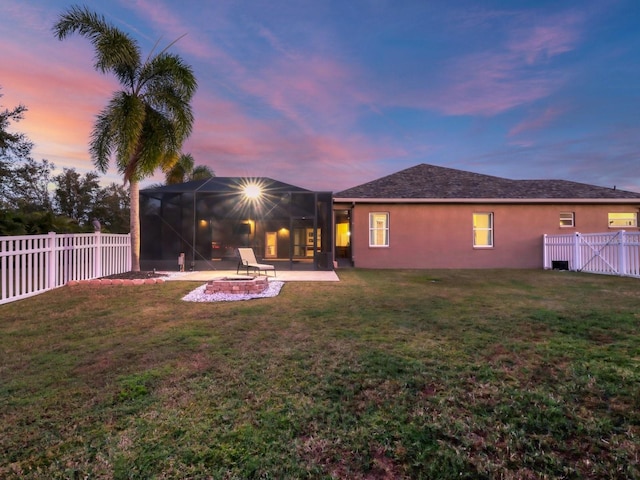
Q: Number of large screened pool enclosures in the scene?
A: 1